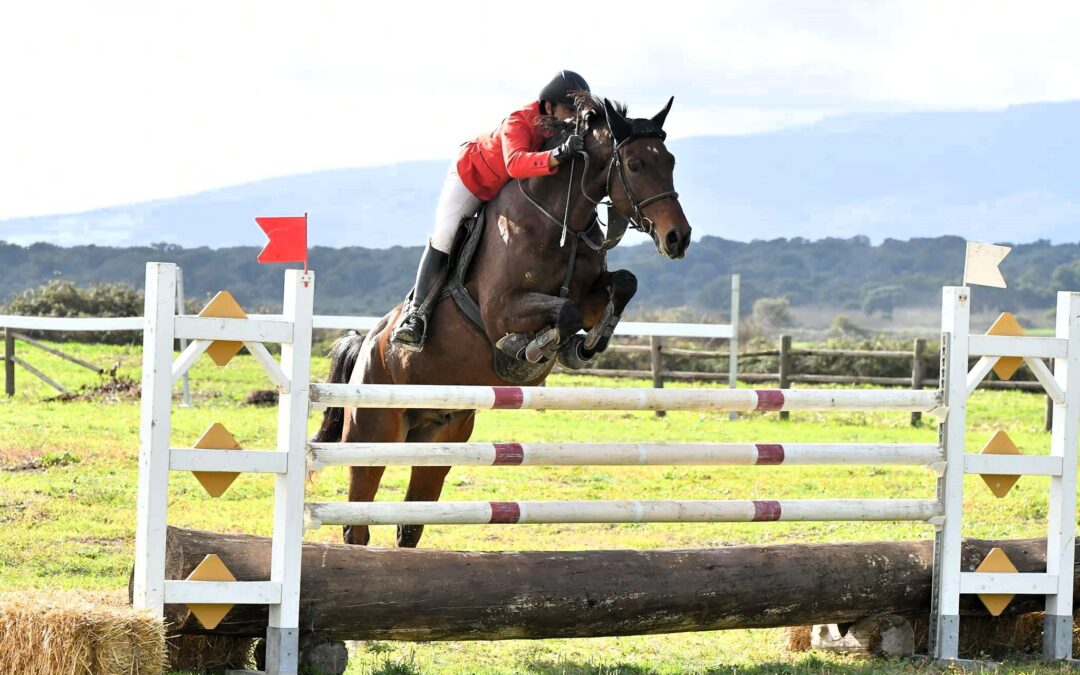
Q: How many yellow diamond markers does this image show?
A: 6